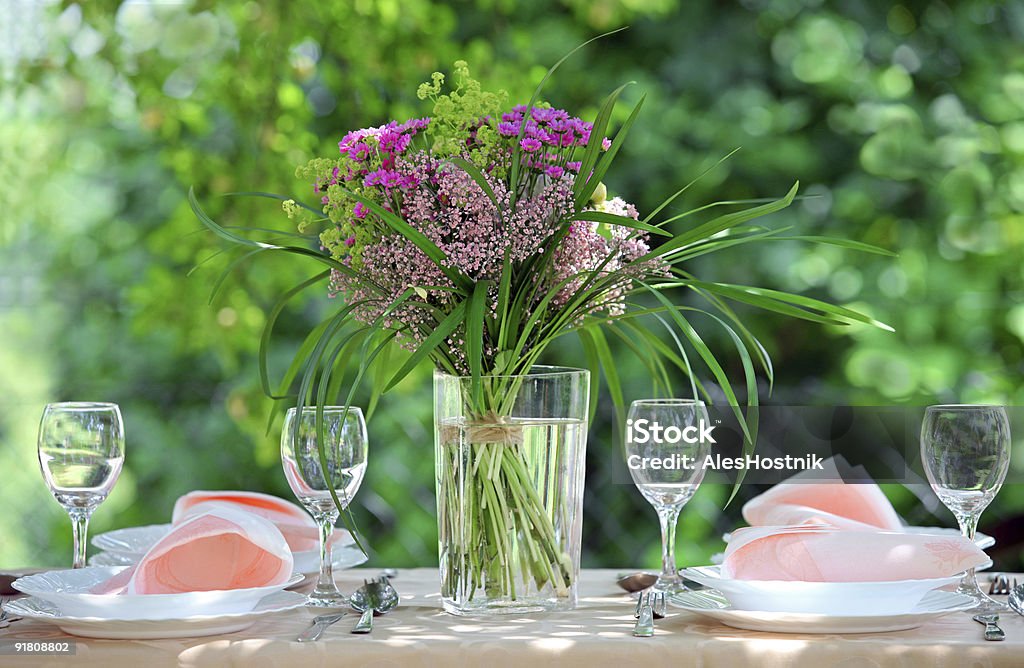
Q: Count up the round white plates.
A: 8